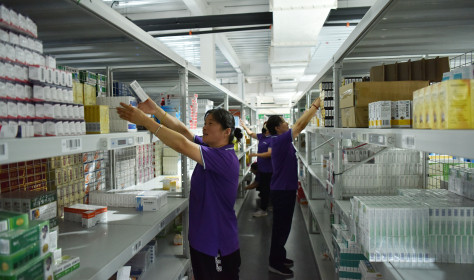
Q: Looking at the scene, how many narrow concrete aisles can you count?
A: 1